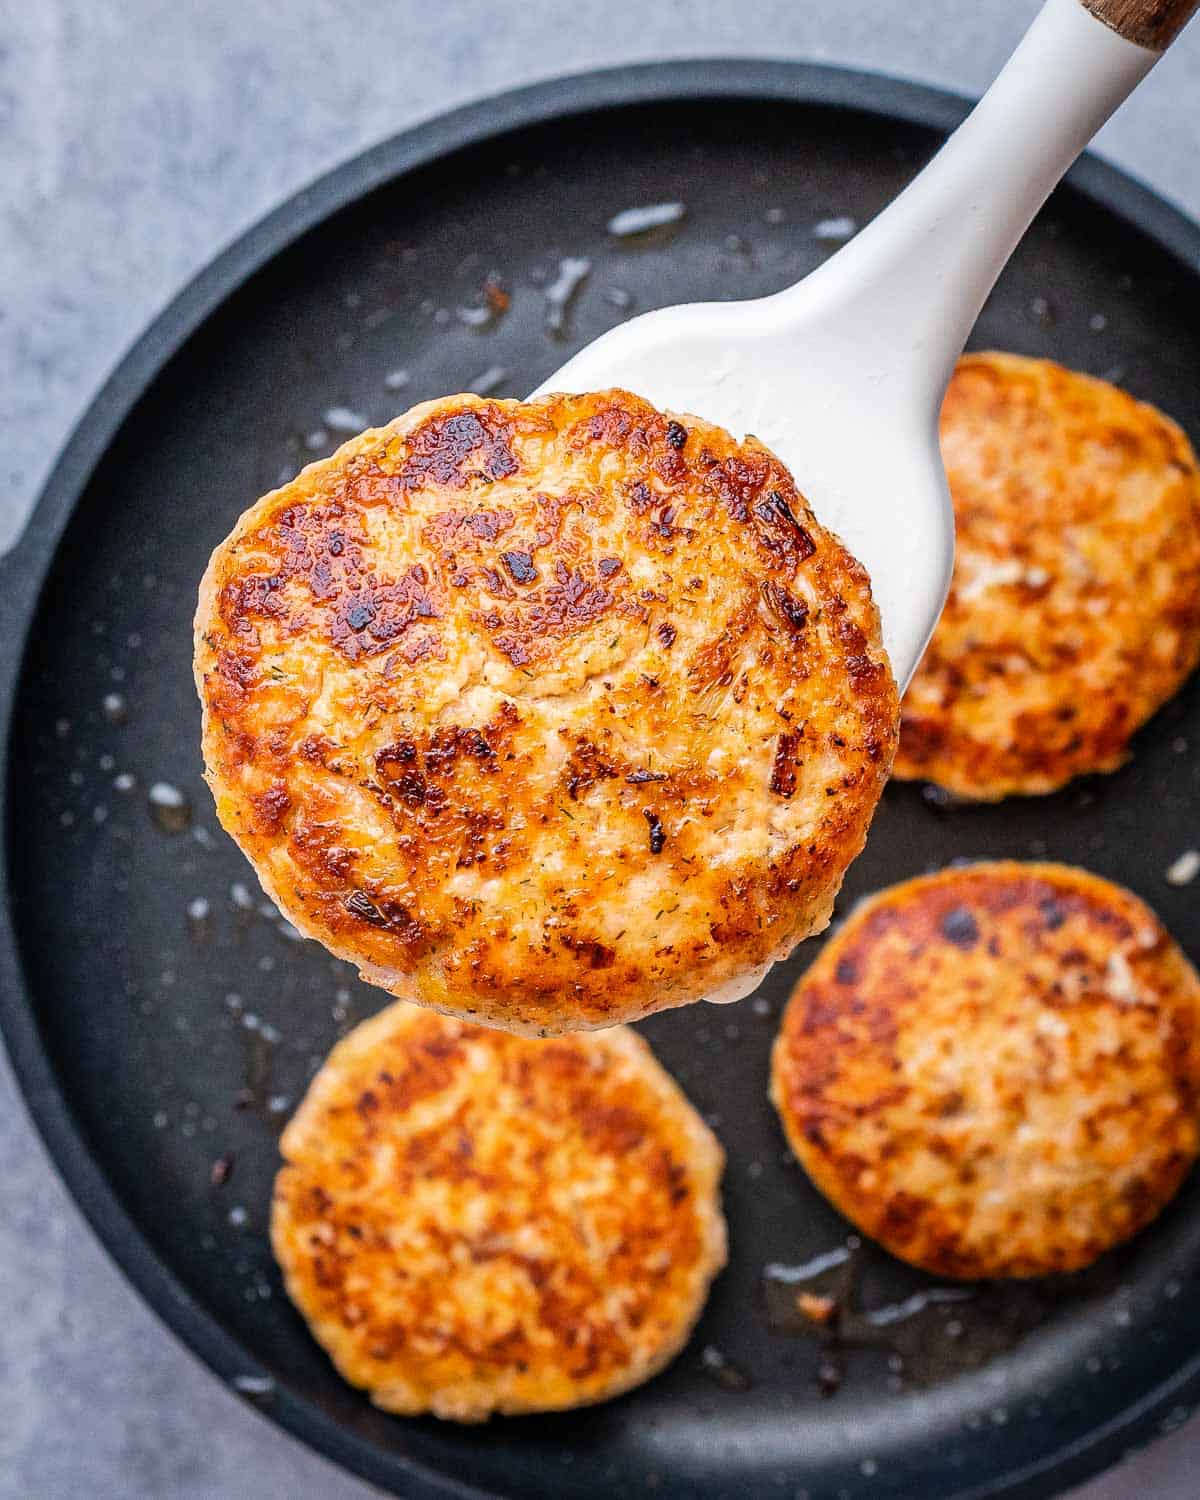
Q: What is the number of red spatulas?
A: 0